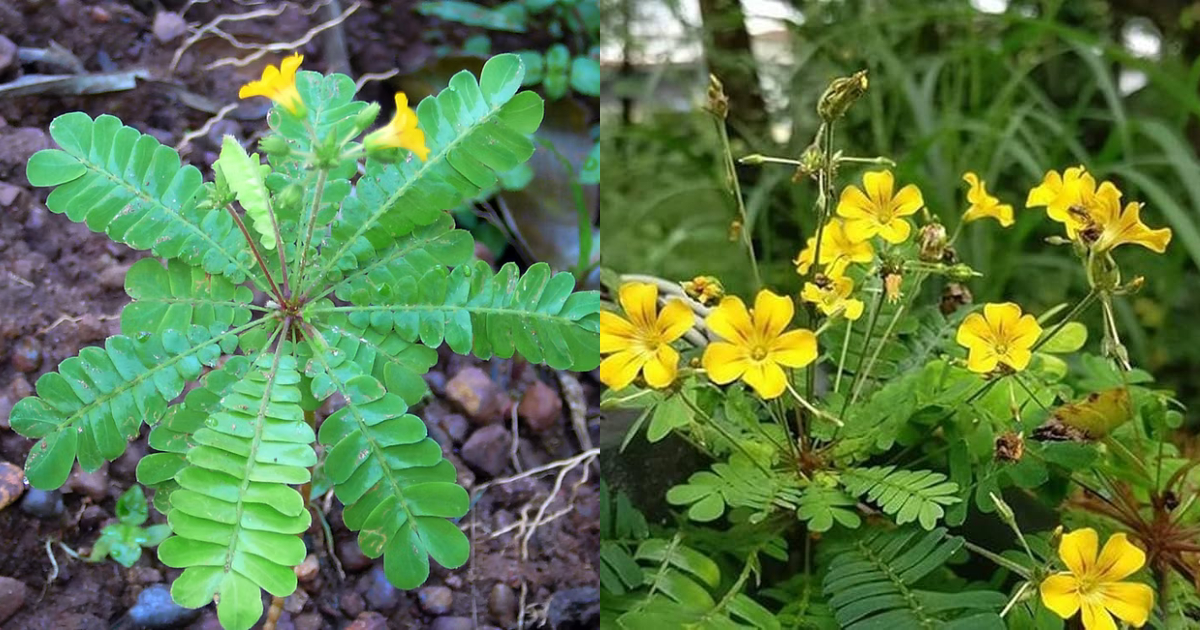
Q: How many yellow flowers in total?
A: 12